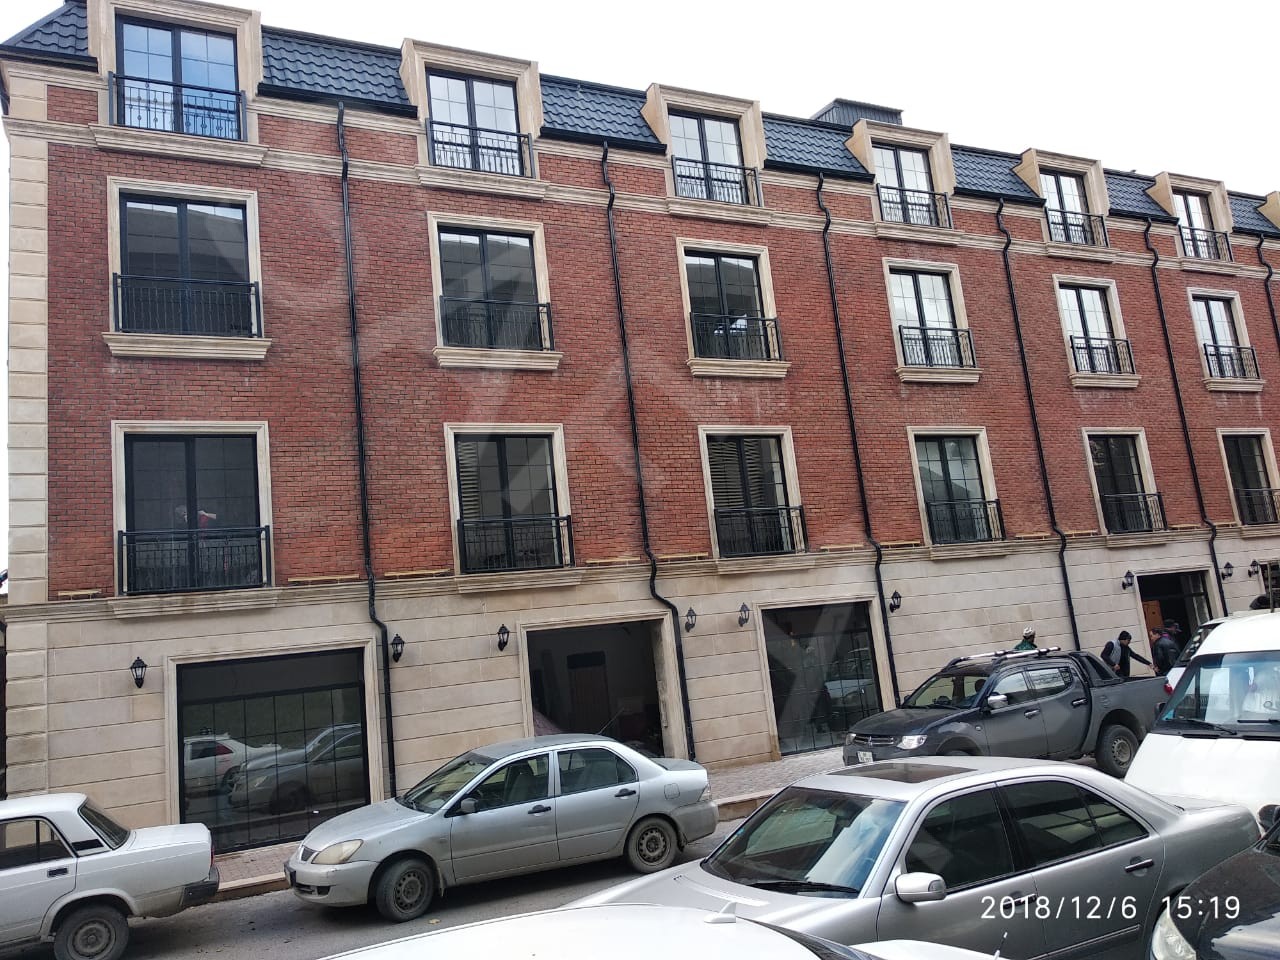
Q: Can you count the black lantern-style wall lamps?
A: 9